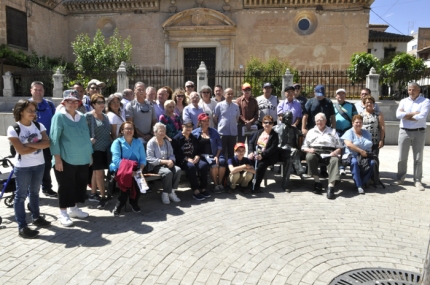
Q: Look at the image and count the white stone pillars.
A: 6